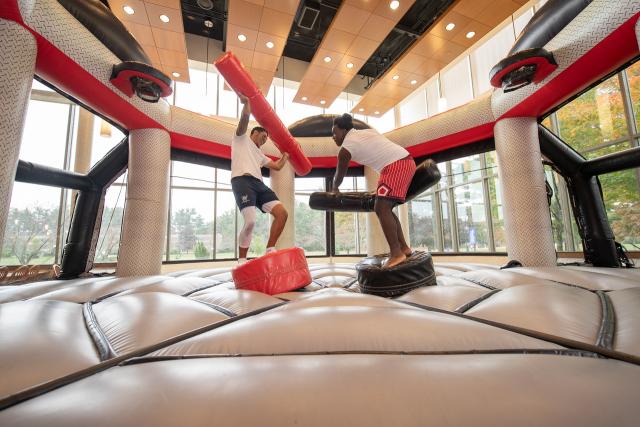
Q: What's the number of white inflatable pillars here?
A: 5